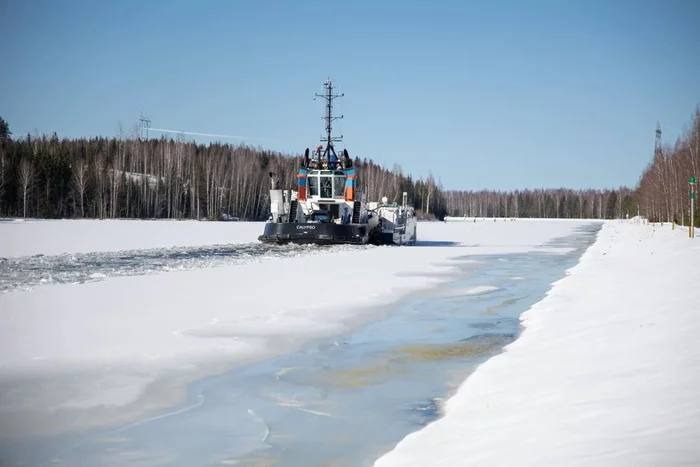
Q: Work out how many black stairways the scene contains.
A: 2